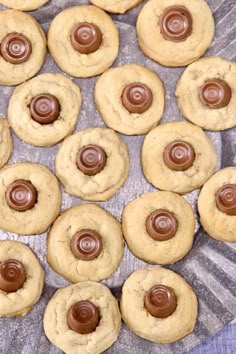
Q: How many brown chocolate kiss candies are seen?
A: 15